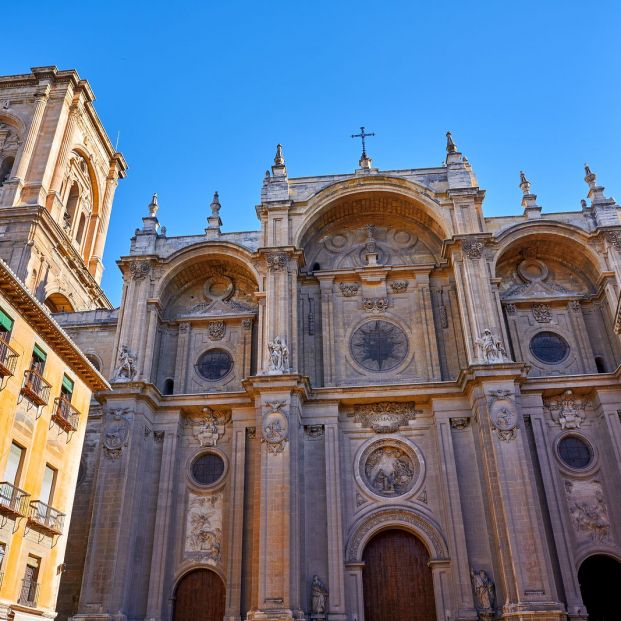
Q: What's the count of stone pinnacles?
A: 6